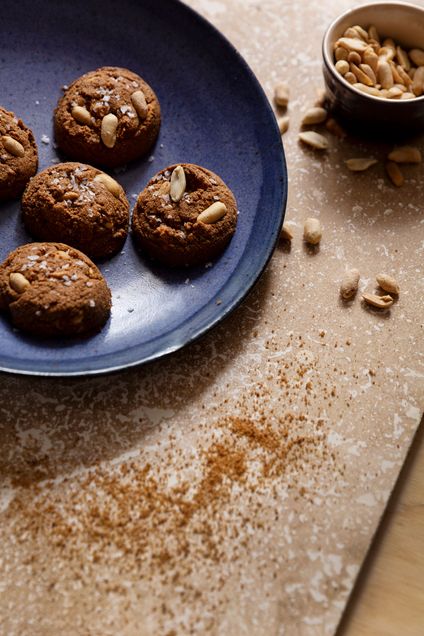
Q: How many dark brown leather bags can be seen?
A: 0